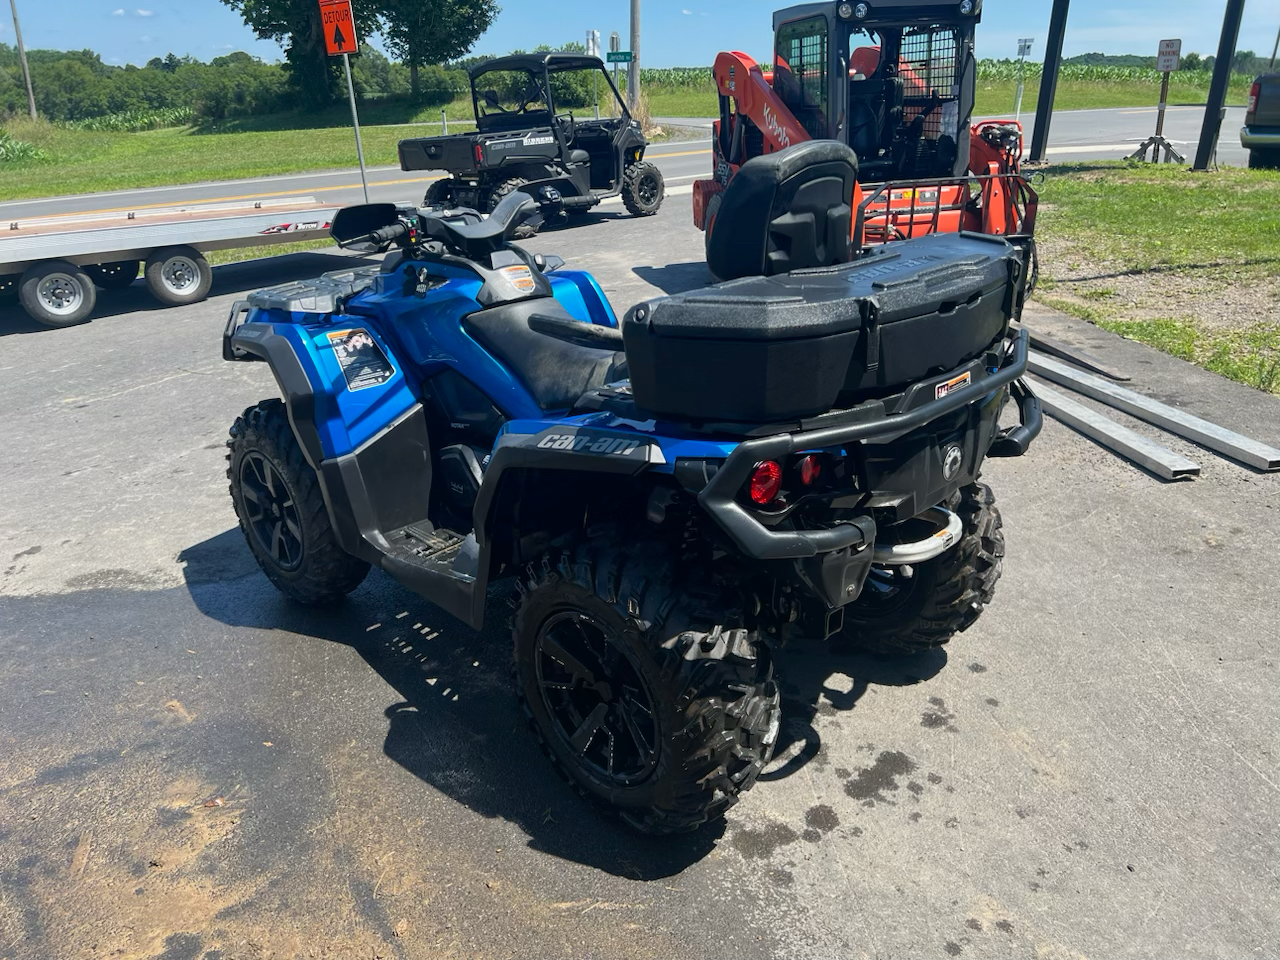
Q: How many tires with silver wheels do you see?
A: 2